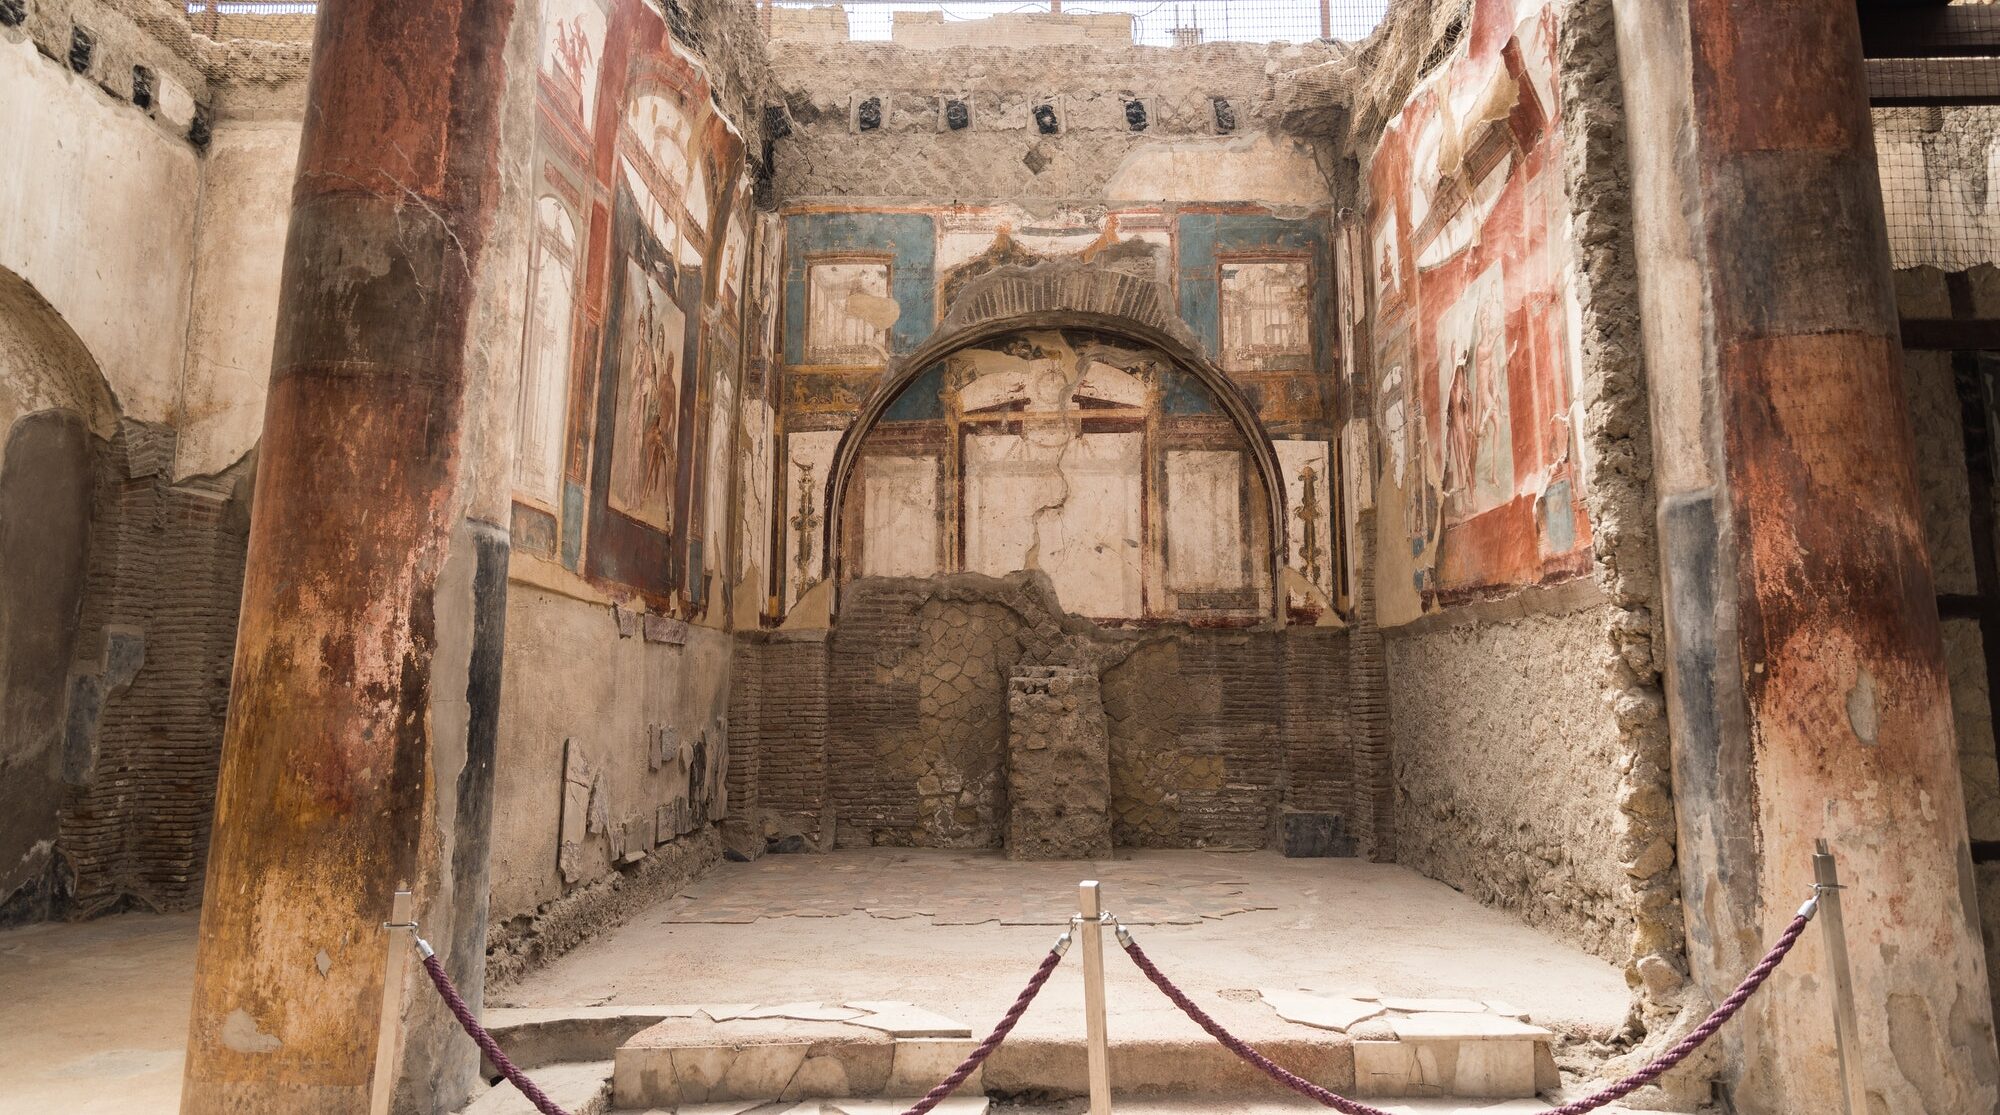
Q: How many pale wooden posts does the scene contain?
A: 3